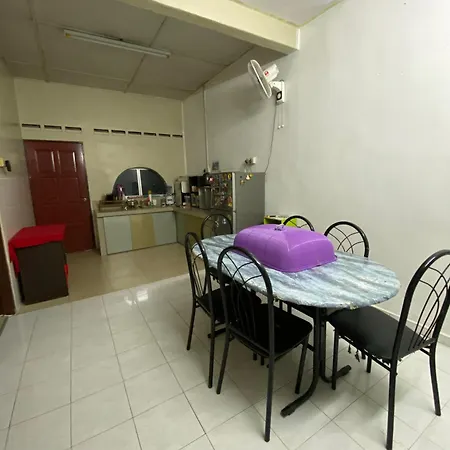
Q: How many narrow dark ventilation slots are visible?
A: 9